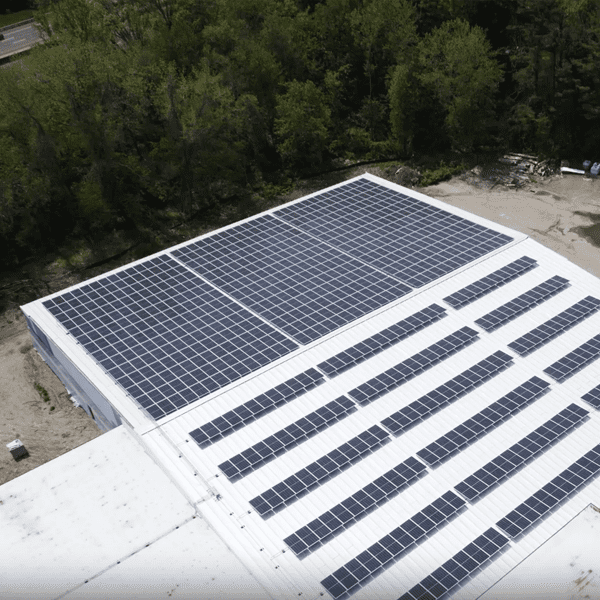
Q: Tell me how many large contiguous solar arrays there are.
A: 3